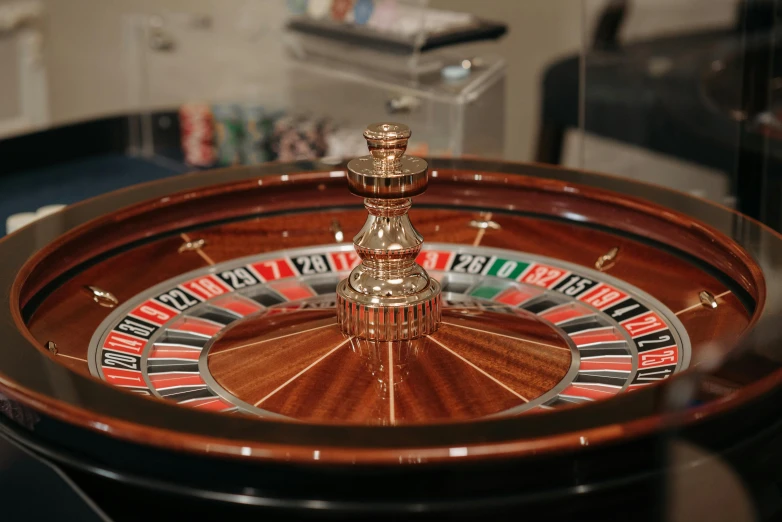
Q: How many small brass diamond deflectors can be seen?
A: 7